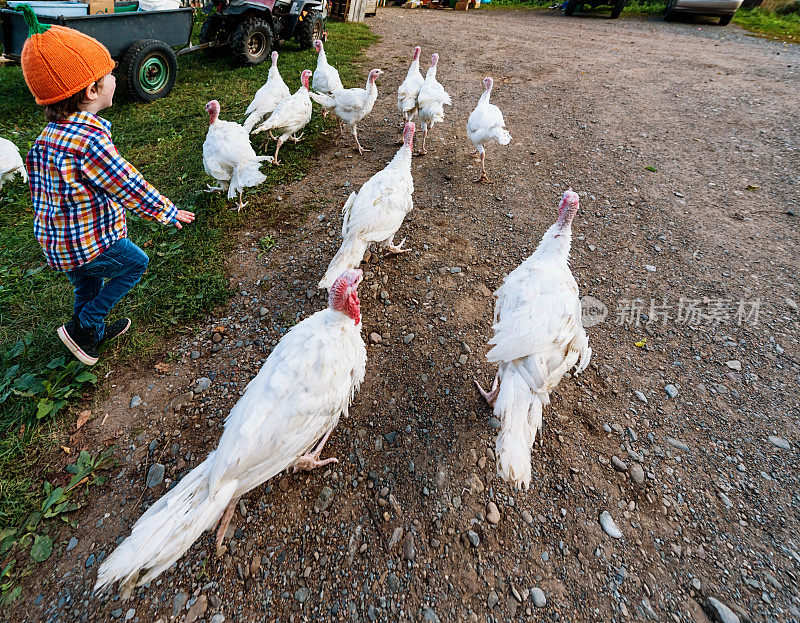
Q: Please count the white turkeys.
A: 12